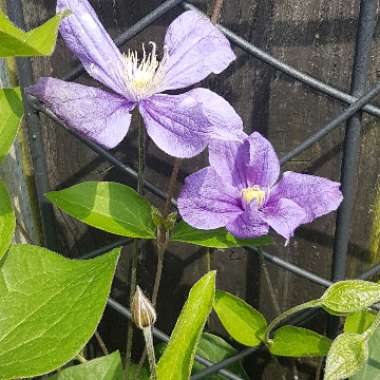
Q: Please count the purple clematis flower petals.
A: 10